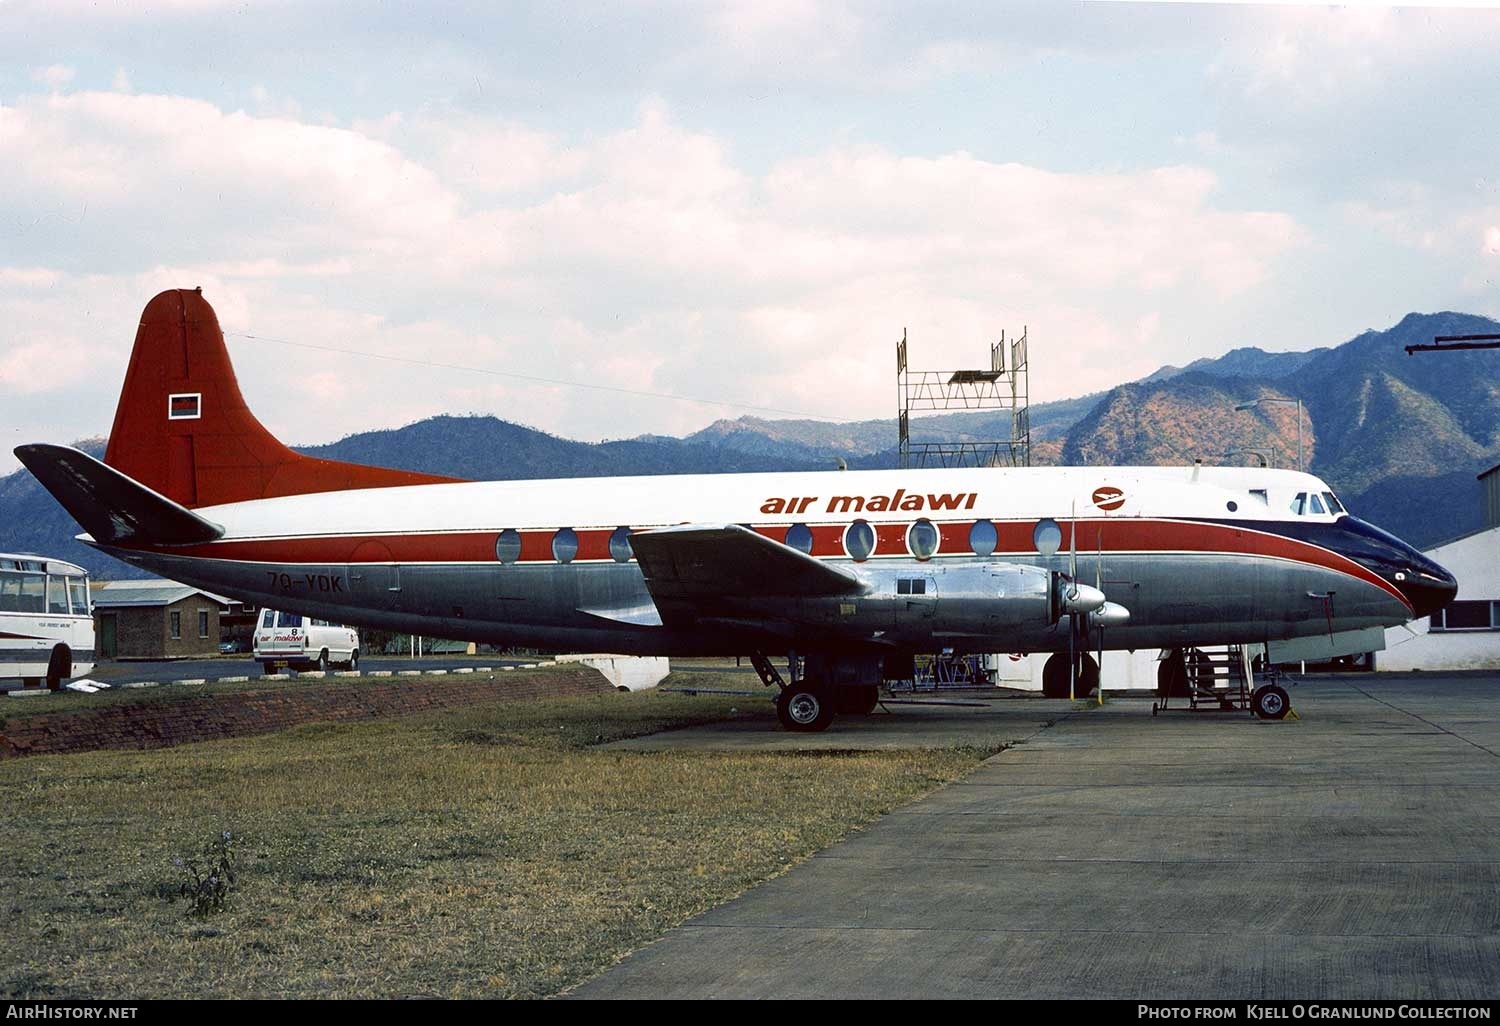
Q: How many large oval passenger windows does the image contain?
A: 8